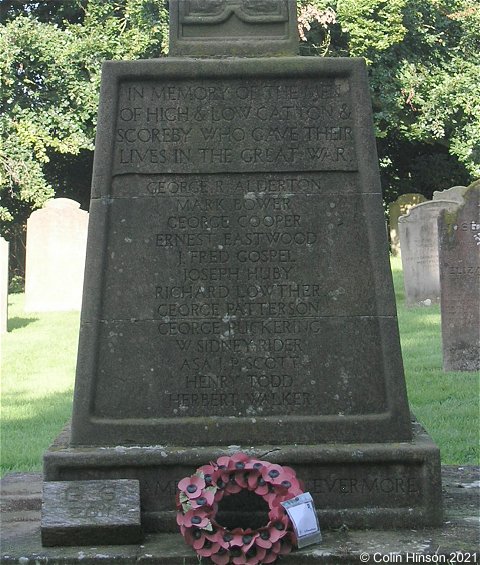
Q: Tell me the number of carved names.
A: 13